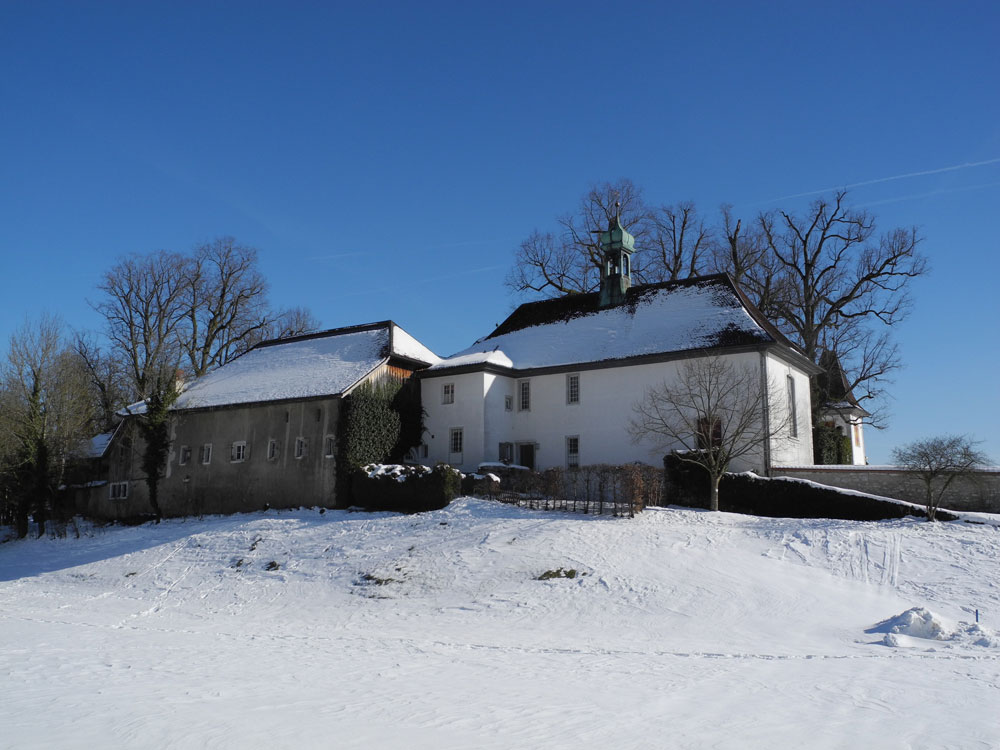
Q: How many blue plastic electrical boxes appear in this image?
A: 0